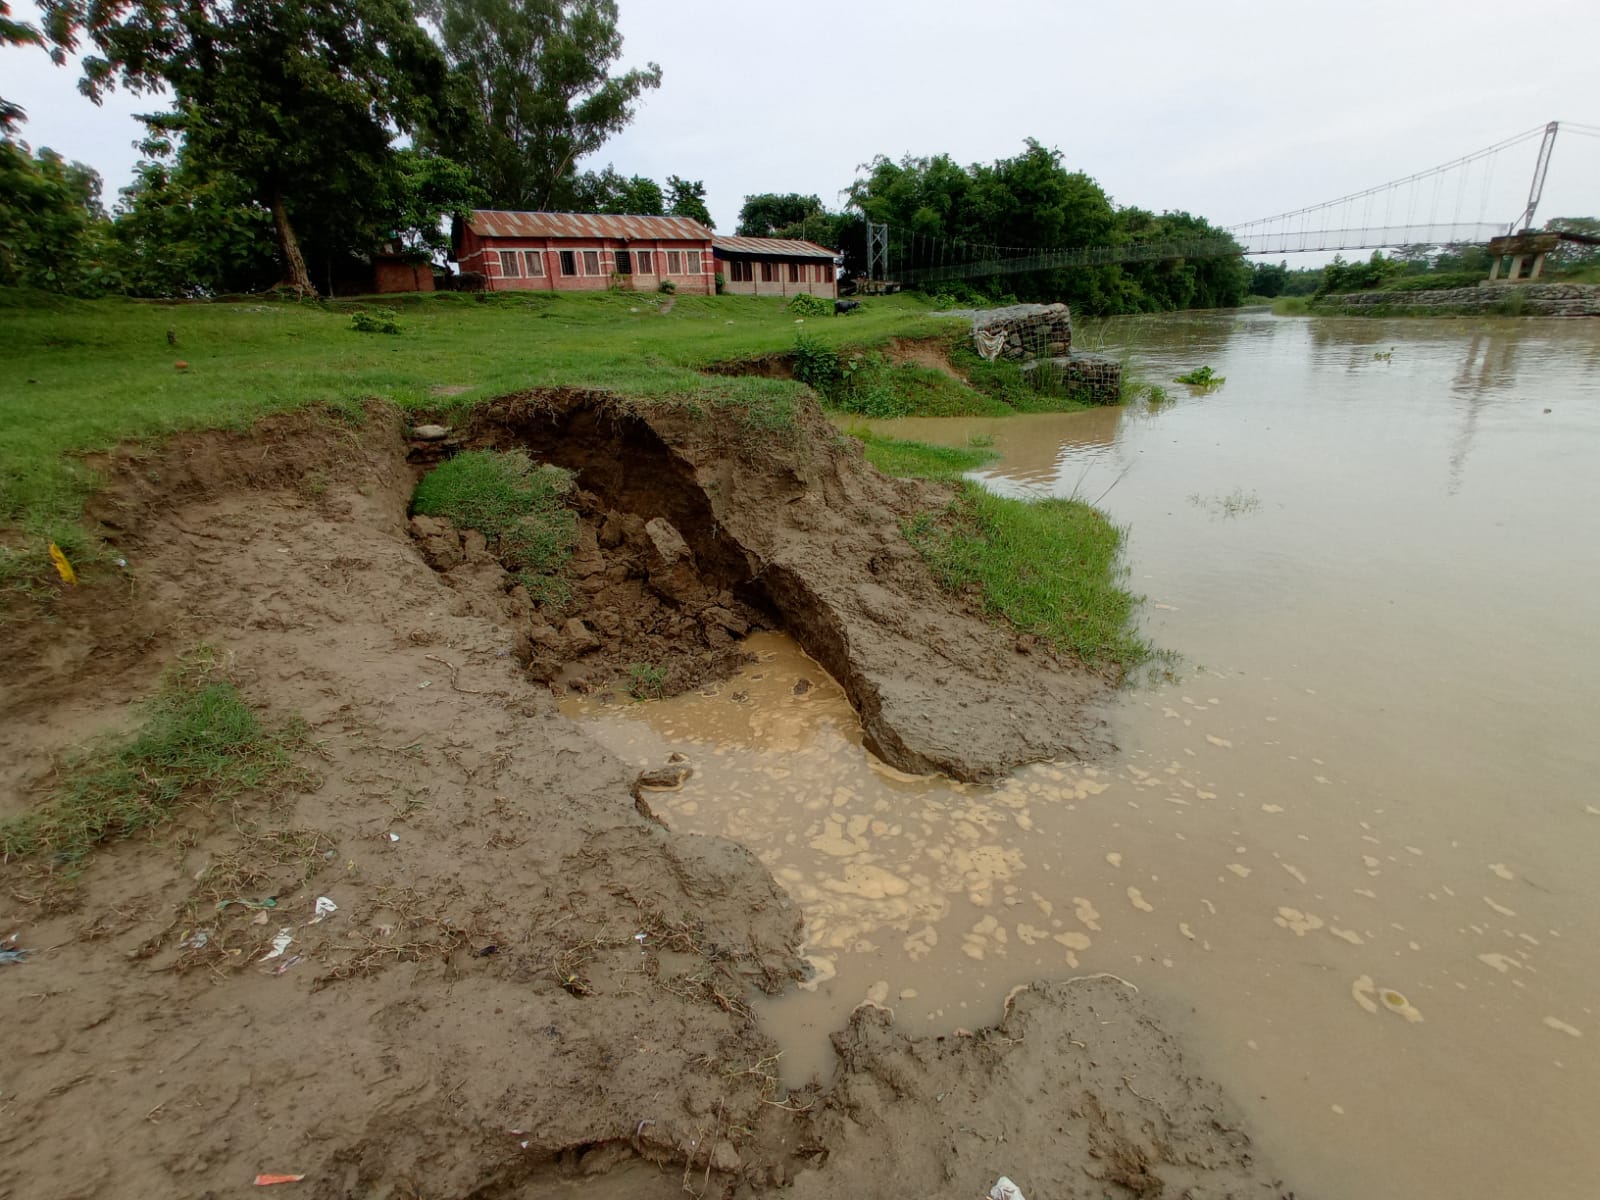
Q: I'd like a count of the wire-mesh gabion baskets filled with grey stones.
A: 2